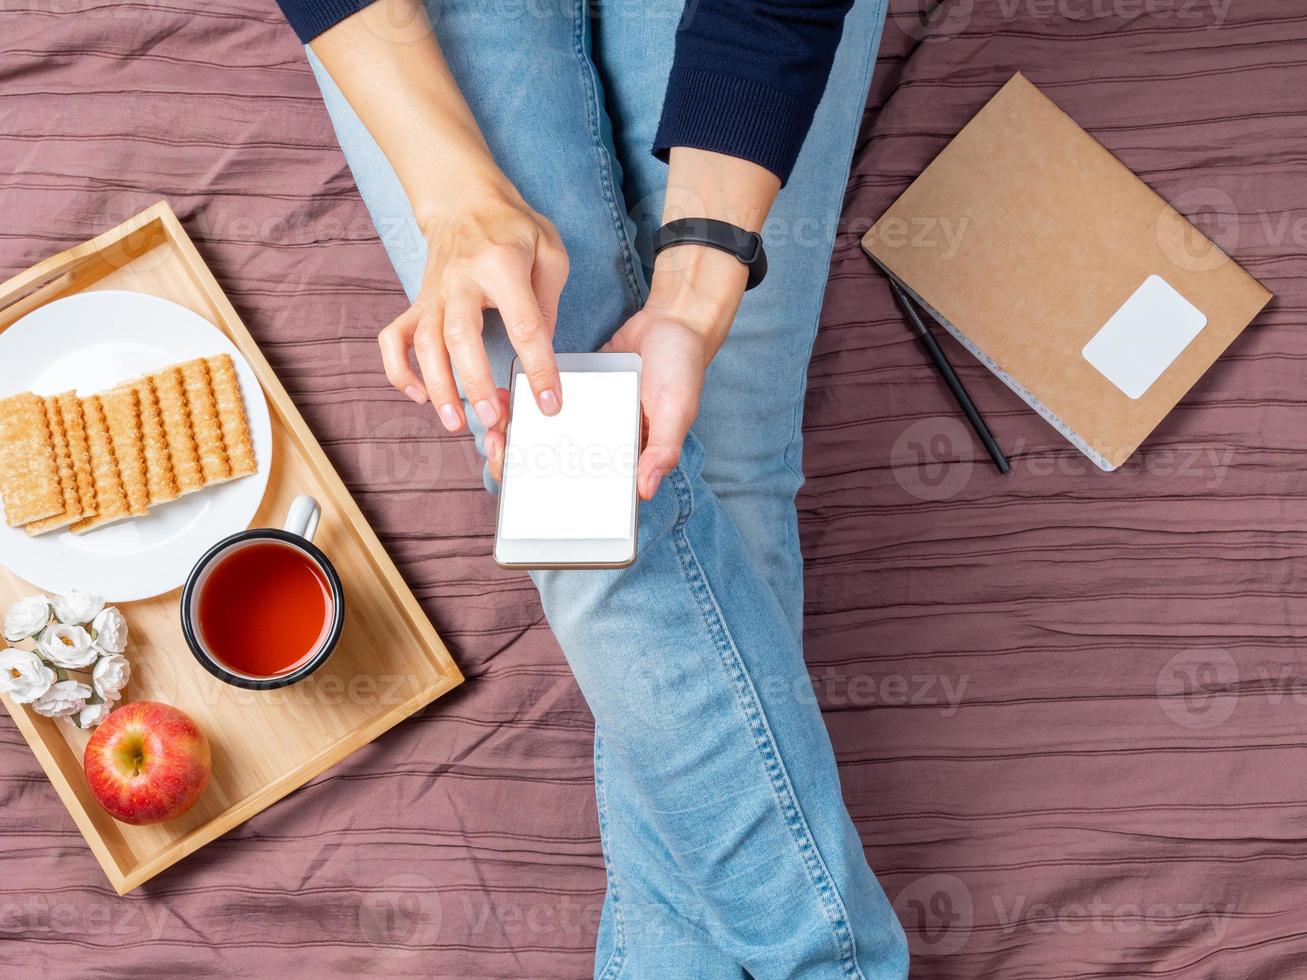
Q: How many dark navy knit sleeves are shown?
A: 2